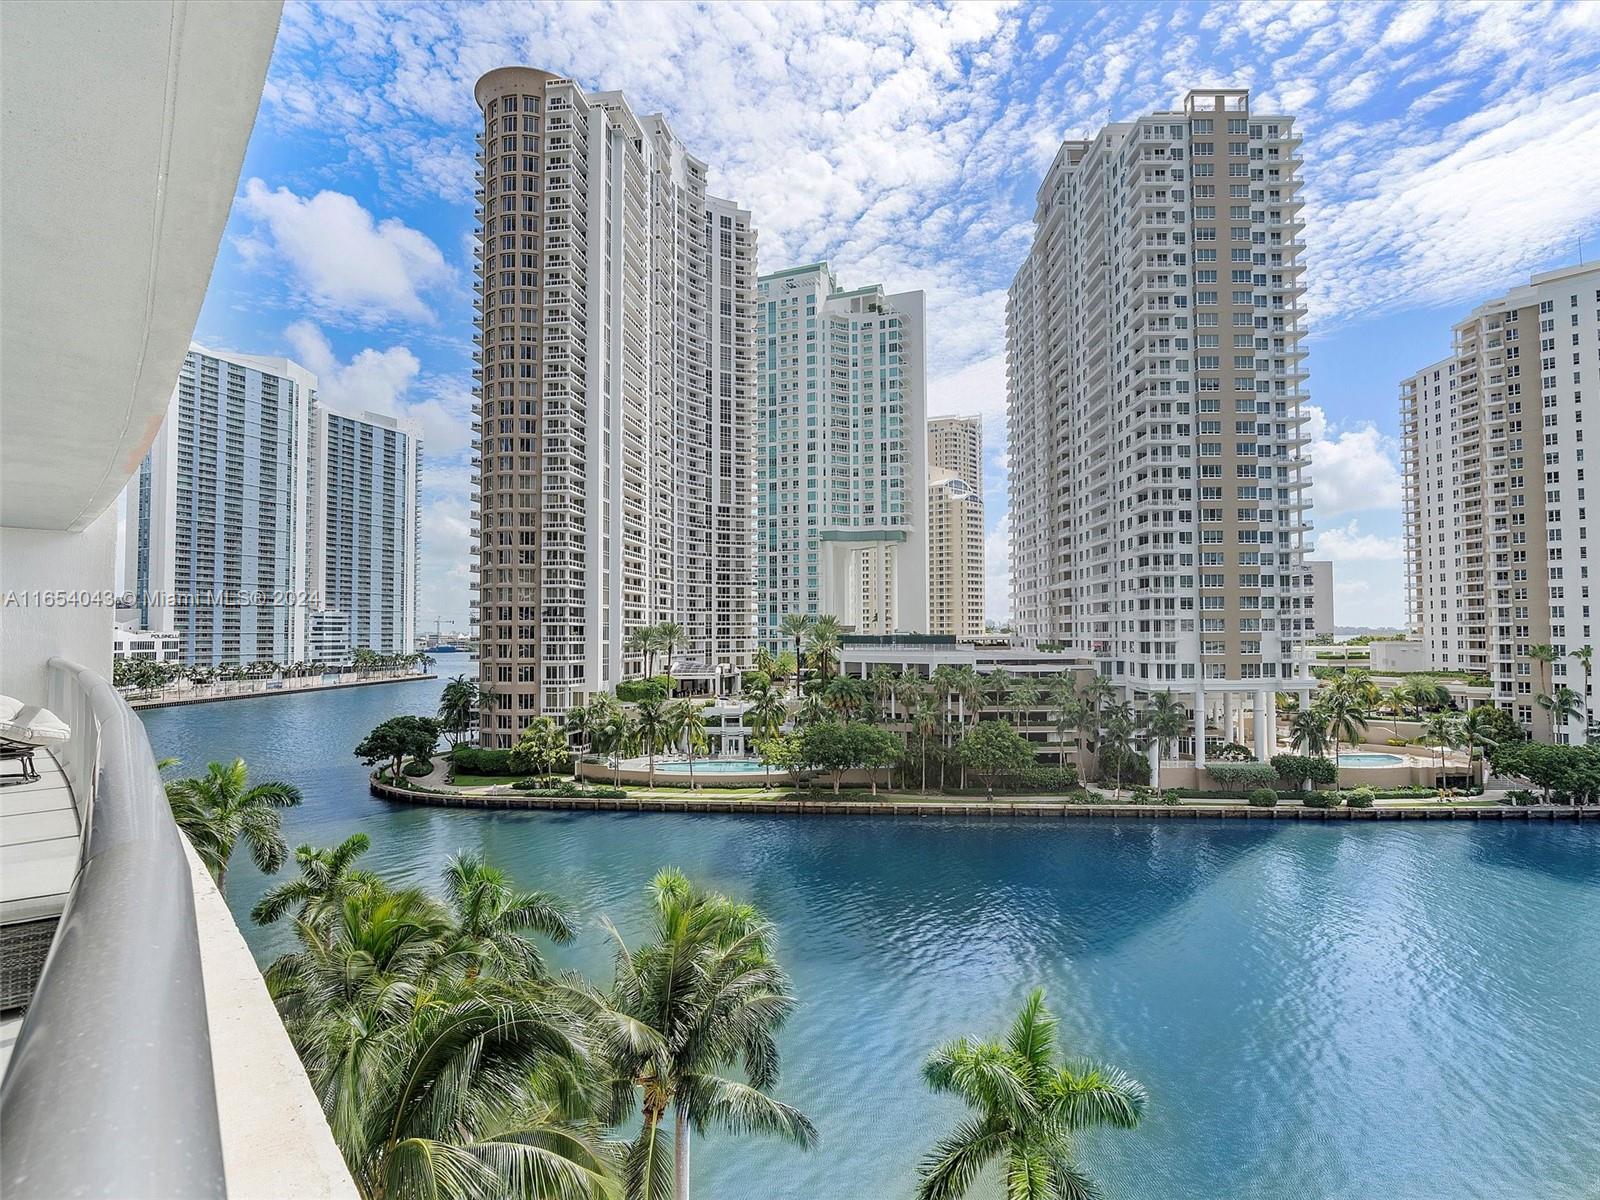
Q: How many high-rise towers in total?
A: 8